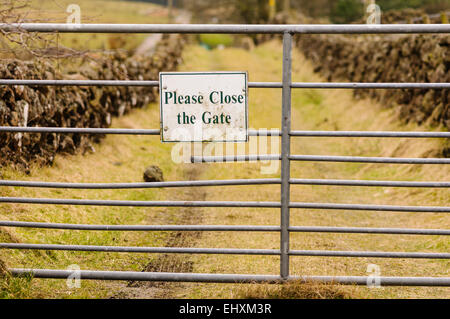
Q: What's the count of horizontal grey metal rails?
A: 9